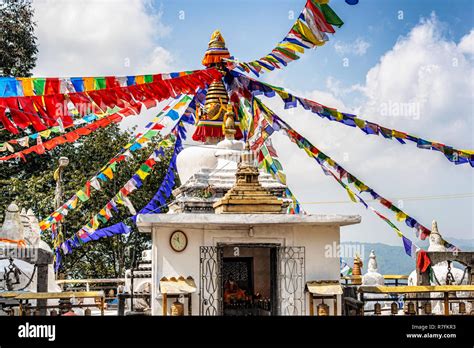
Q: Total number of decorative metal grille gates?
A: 2